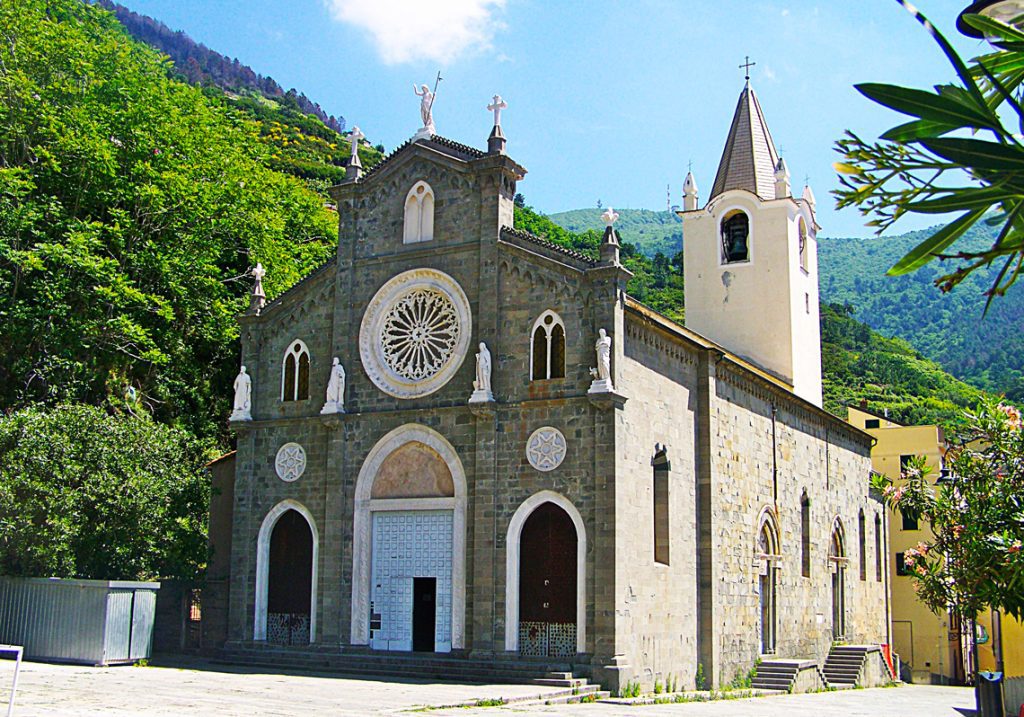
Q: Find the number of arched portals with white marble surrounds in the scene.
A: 3